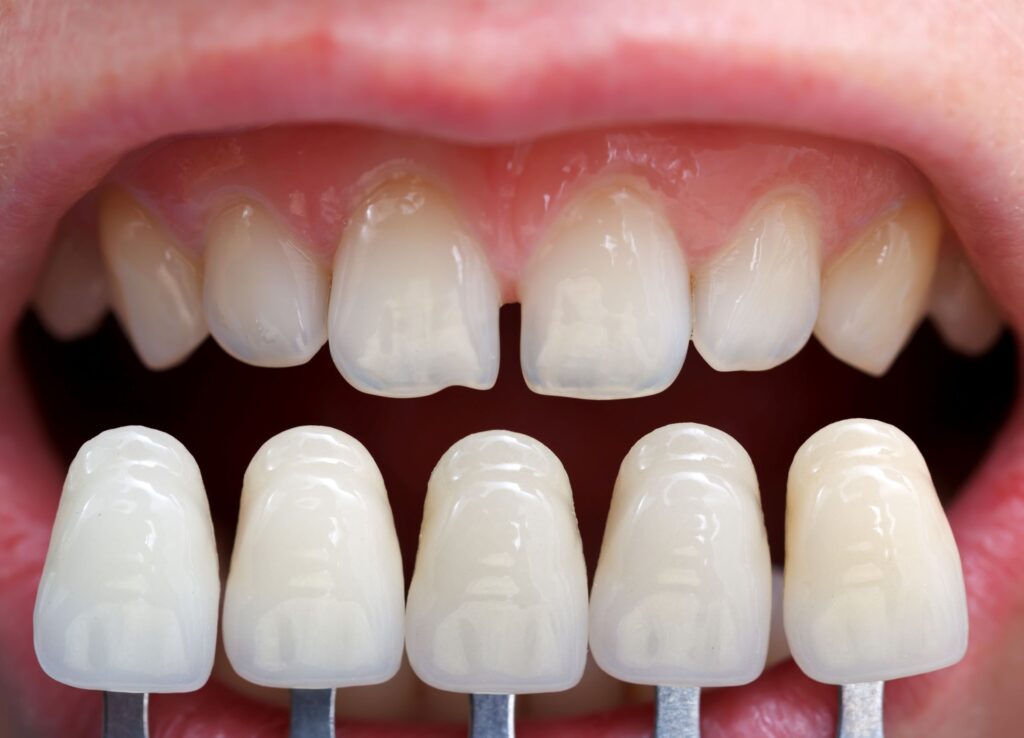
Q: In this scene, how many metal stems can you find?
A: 5